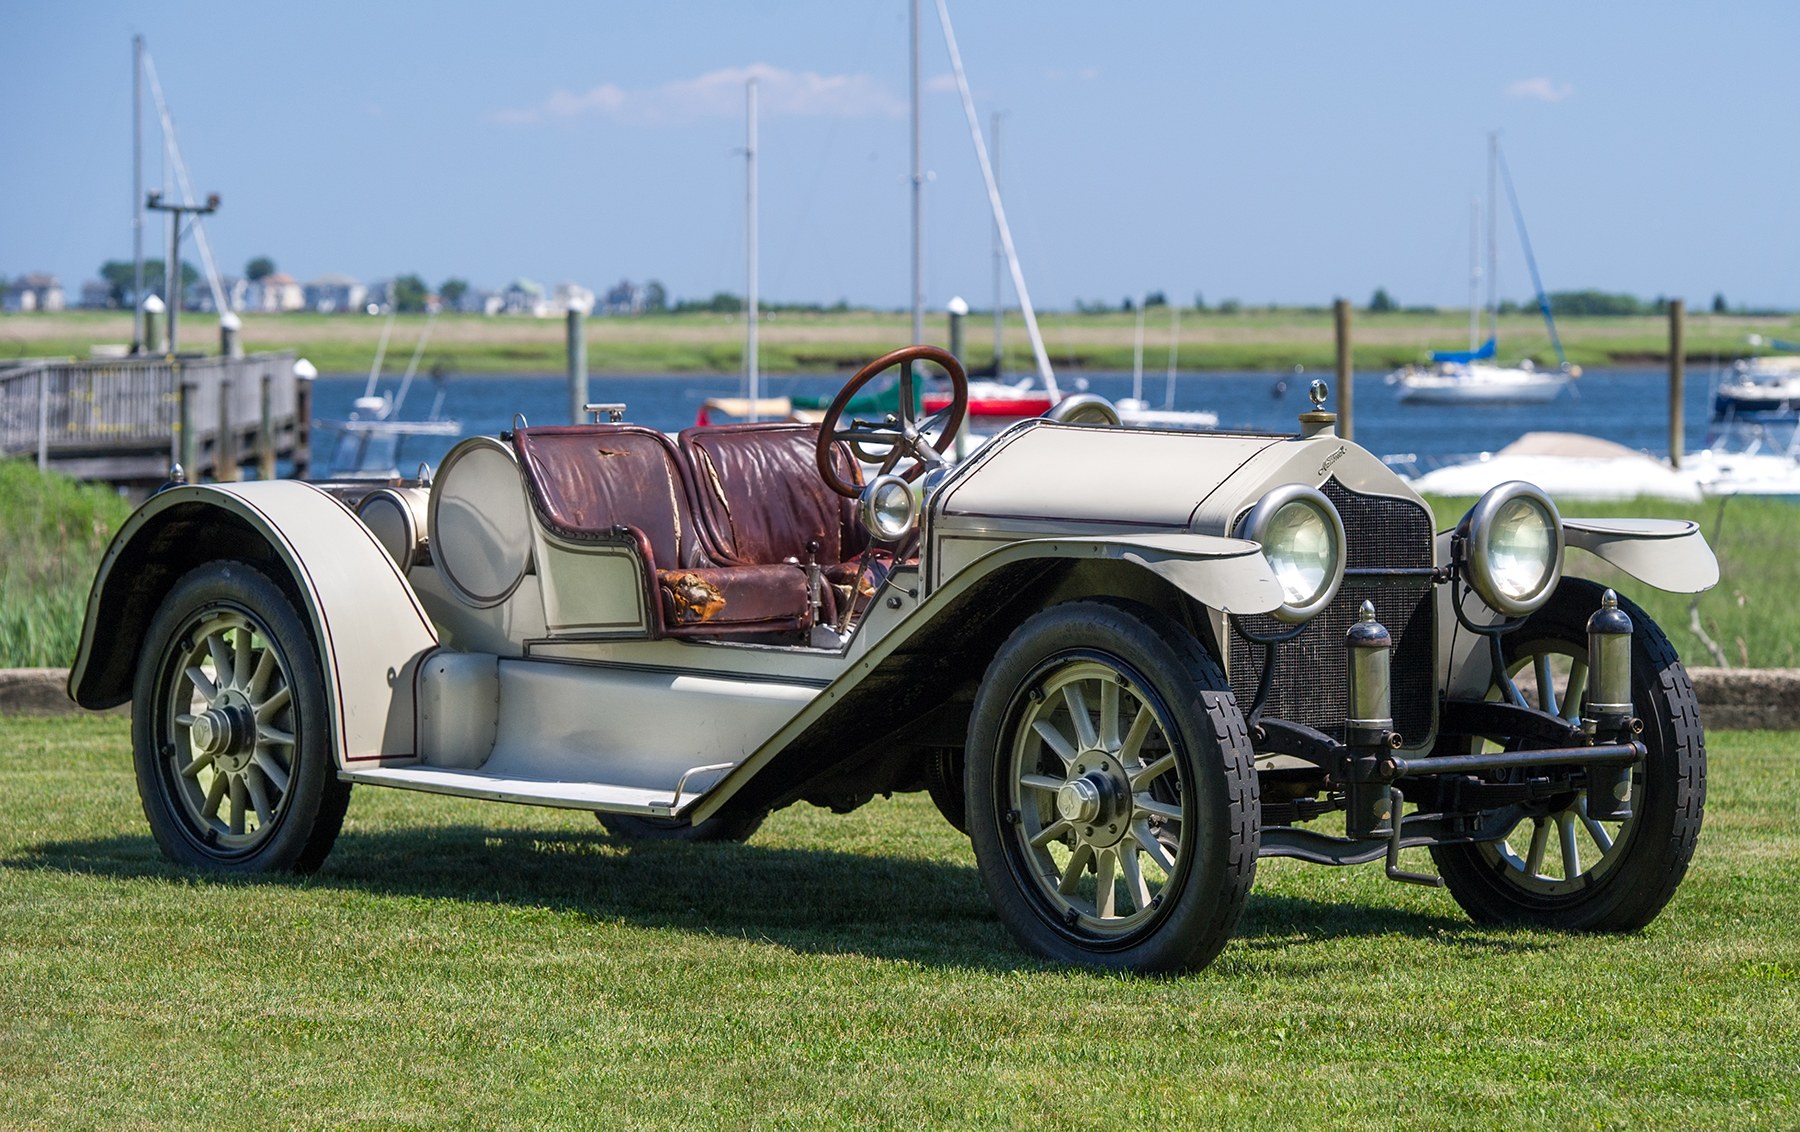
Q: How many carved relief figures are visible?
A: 0